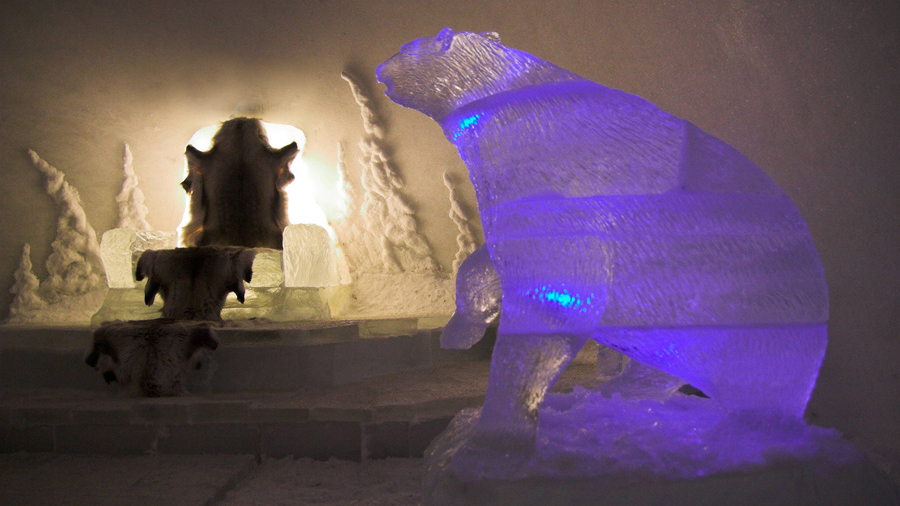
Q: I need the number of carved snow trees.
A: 6